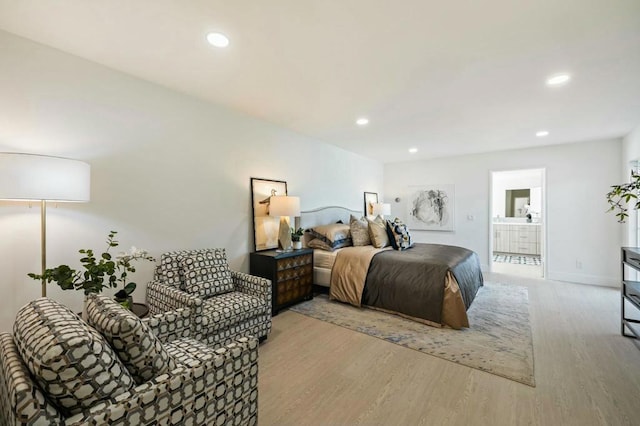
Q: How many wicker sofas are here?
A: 0